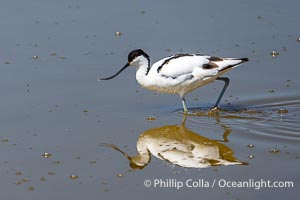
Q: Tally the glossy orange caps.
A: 0